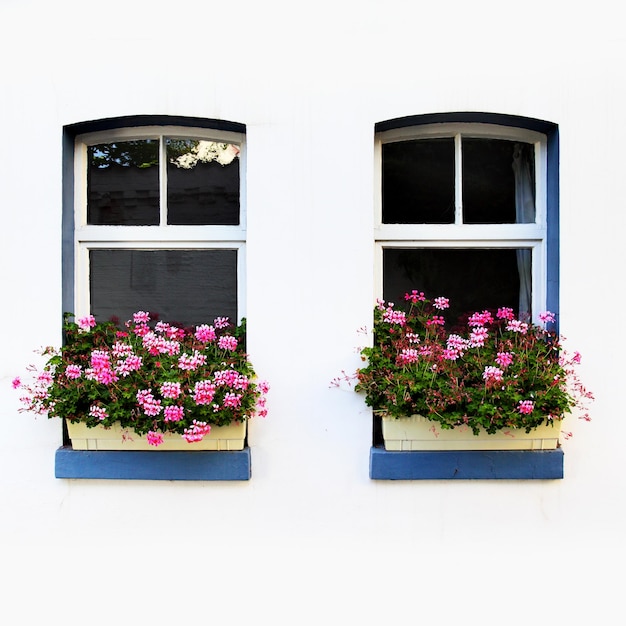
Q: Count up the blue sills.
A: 2